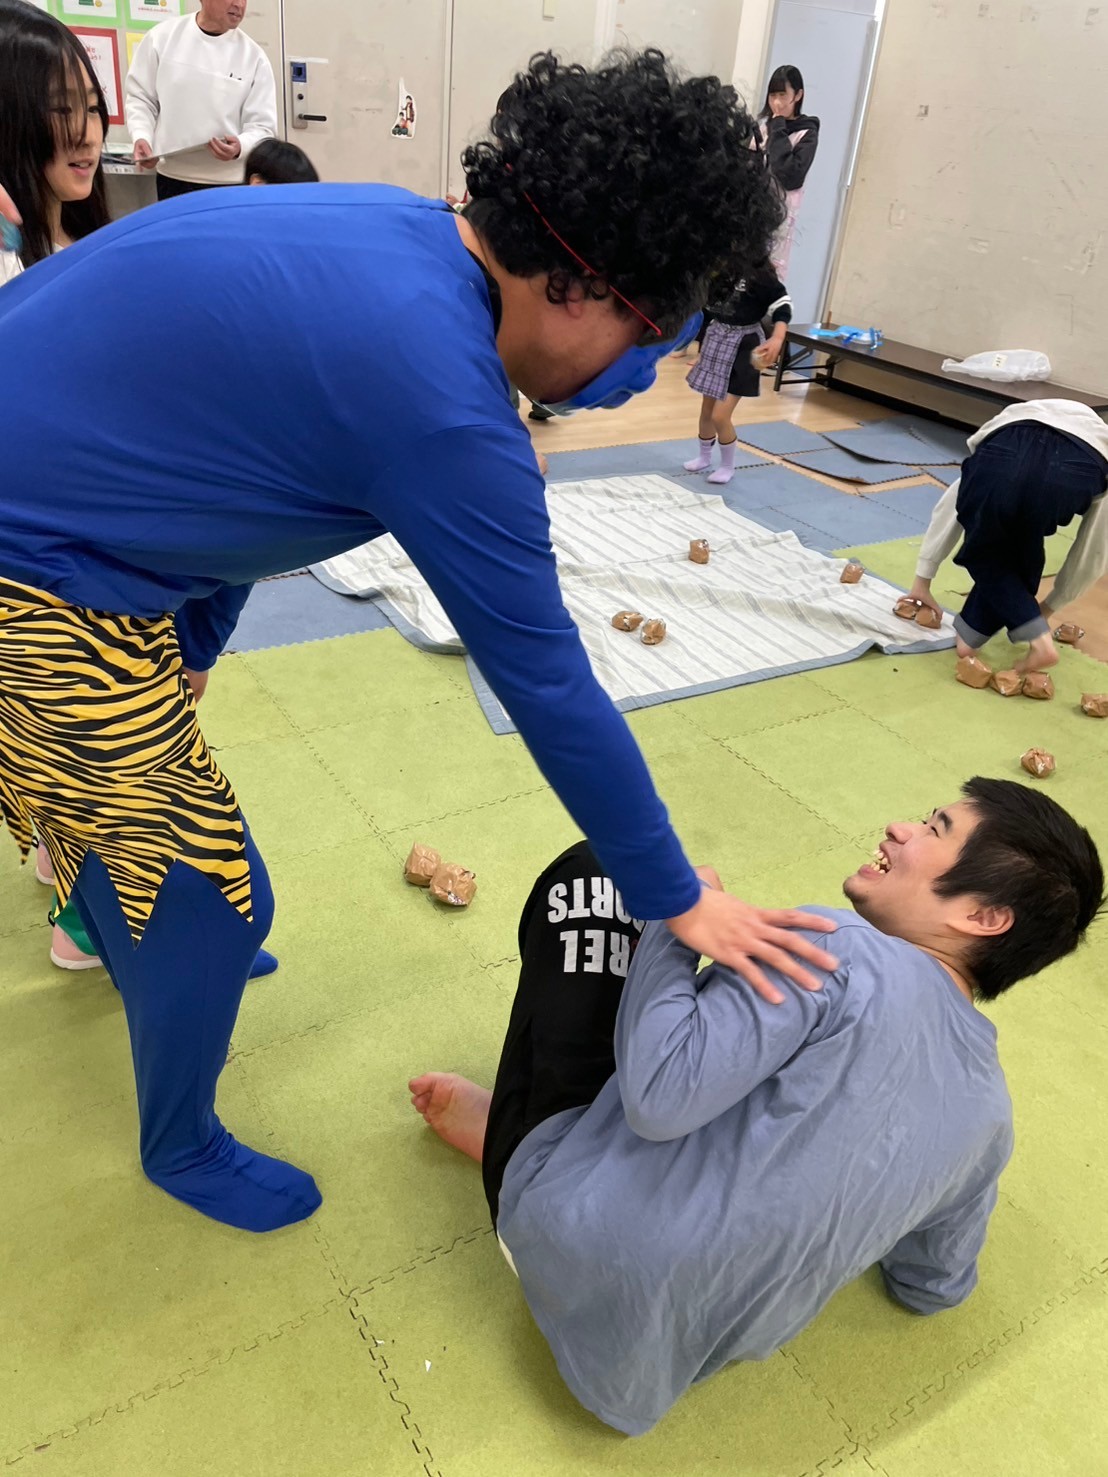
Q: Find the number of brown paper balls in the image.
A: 14